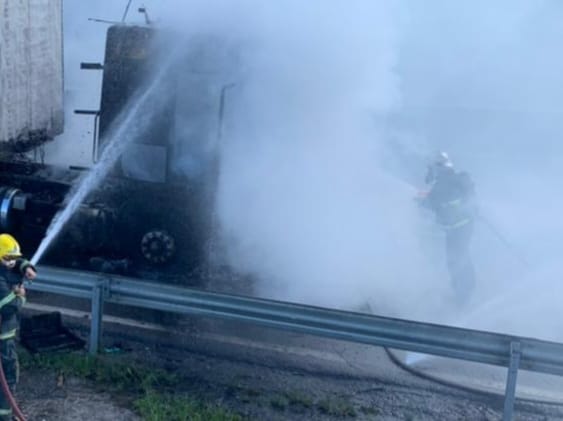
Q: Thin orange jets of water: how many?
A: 0